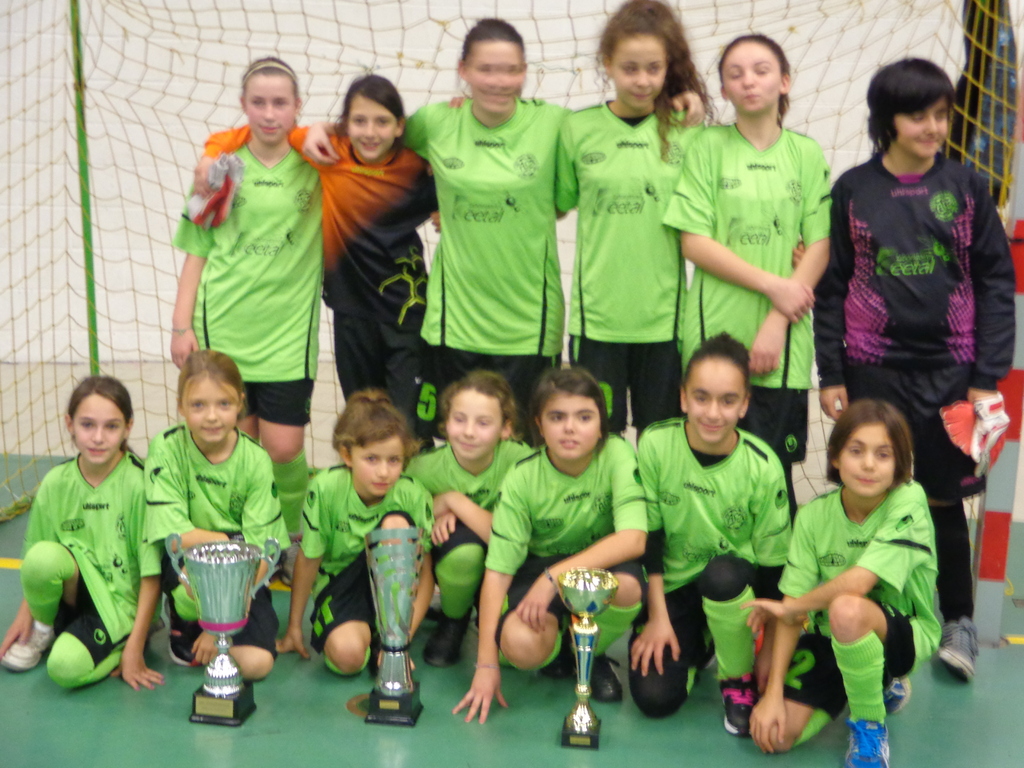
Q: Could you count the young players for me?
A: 13